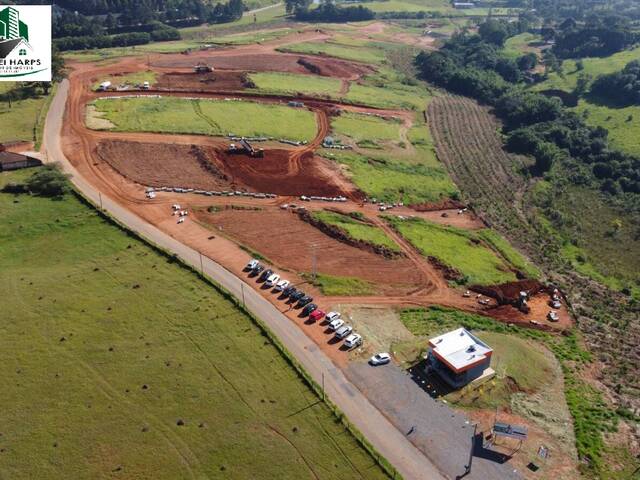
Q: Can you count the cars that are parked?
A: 15